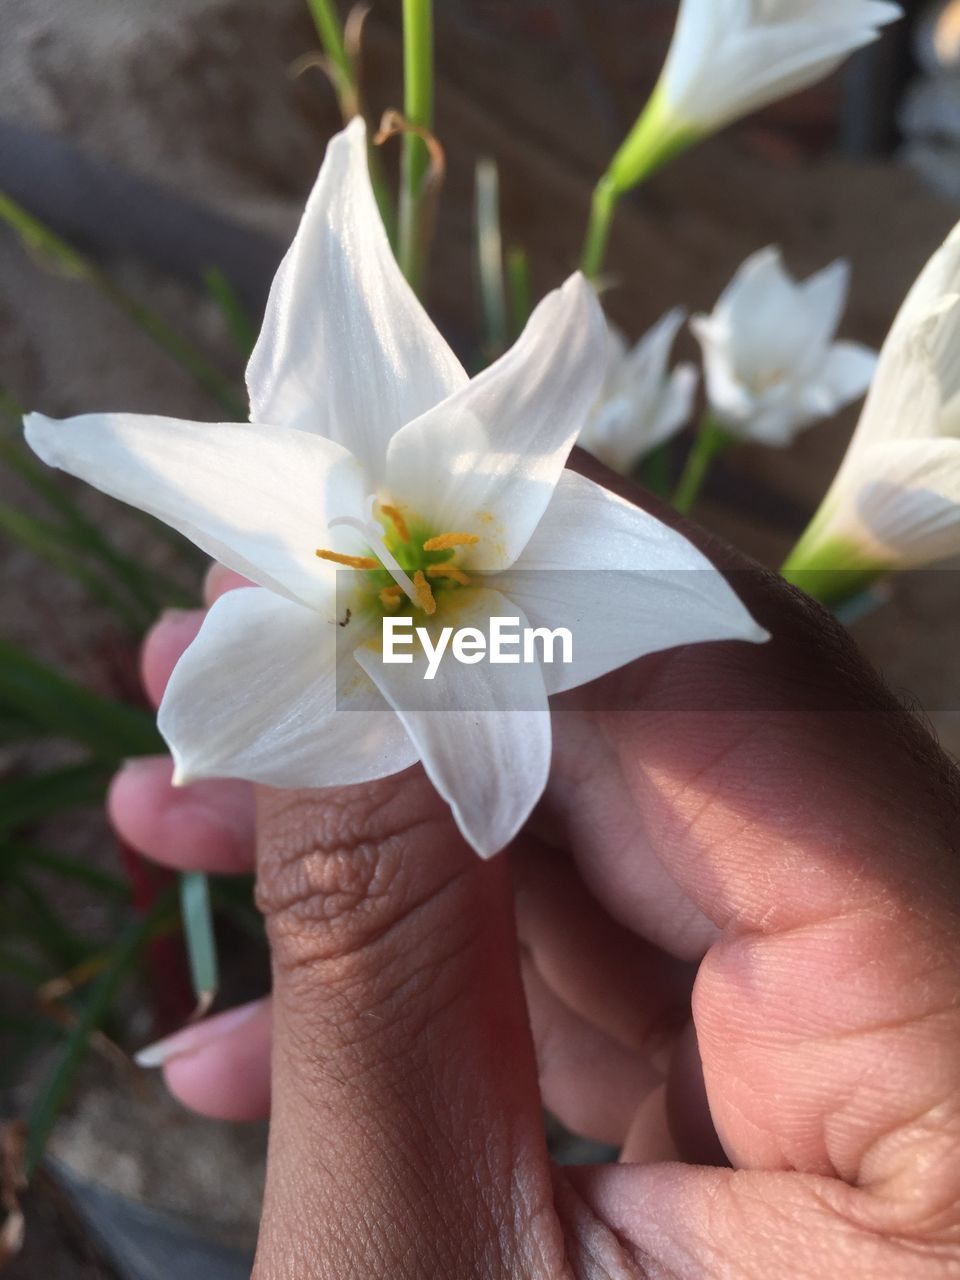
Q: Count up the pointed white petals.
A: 6